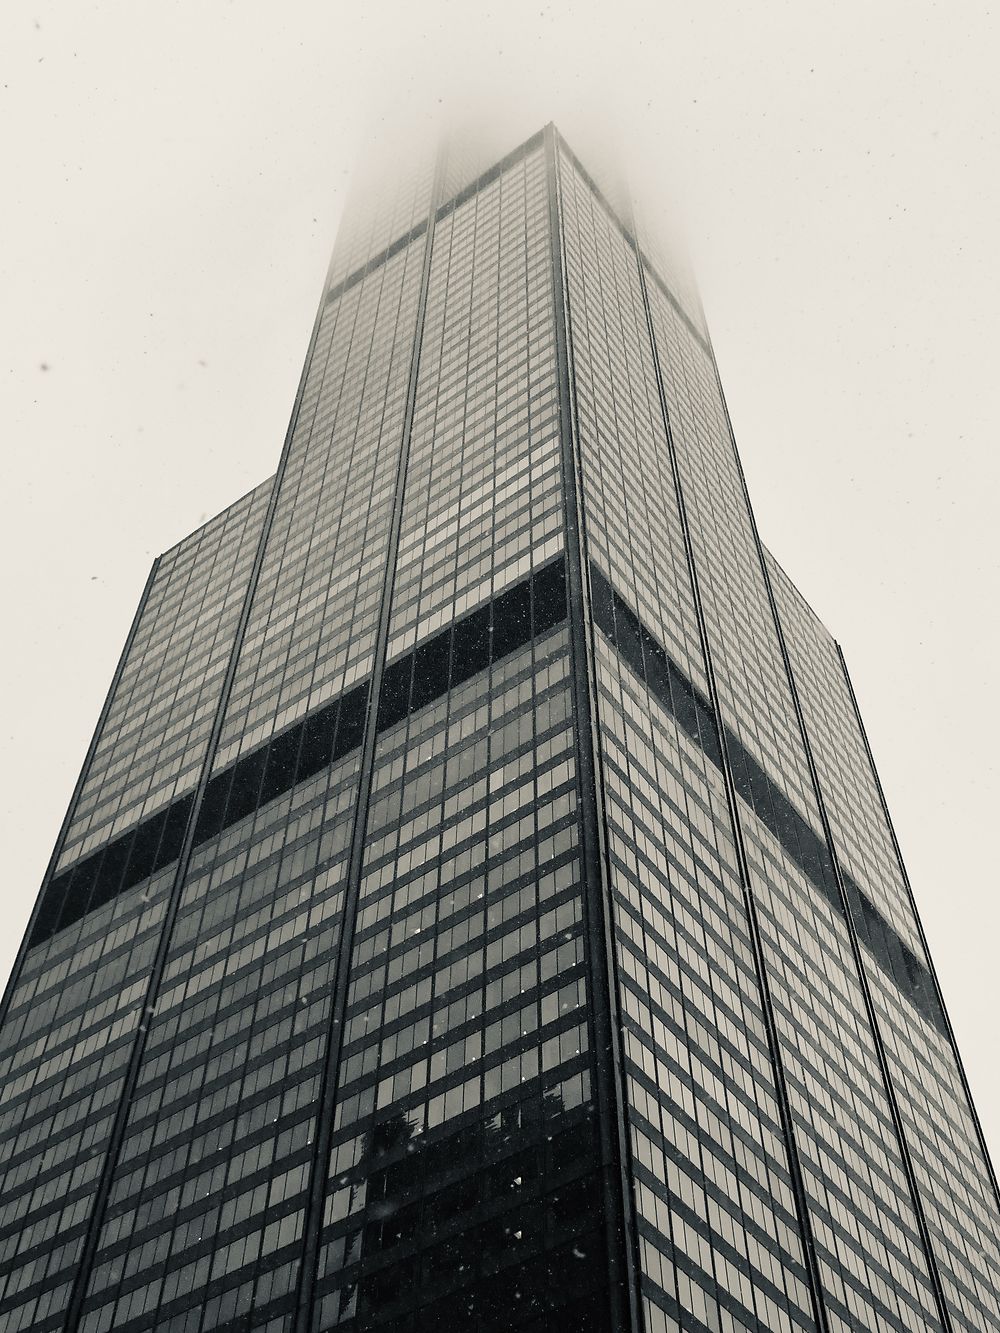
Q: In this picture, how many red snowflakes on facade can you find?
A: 0